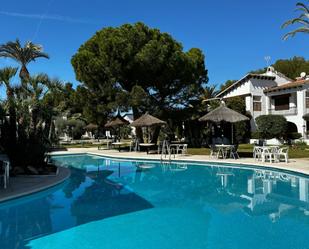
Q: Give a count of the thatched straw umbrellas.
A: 4